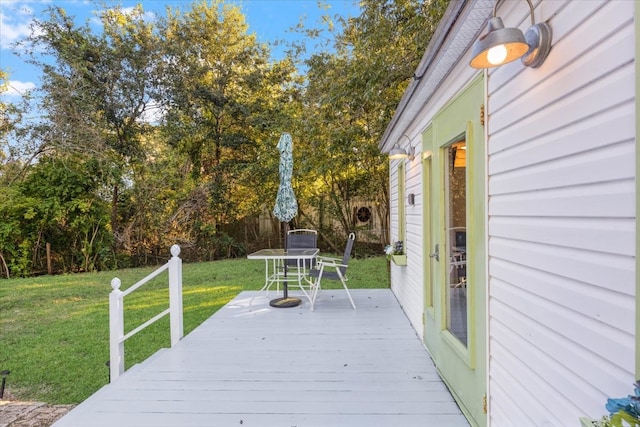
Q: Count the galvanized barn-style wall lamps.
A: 2